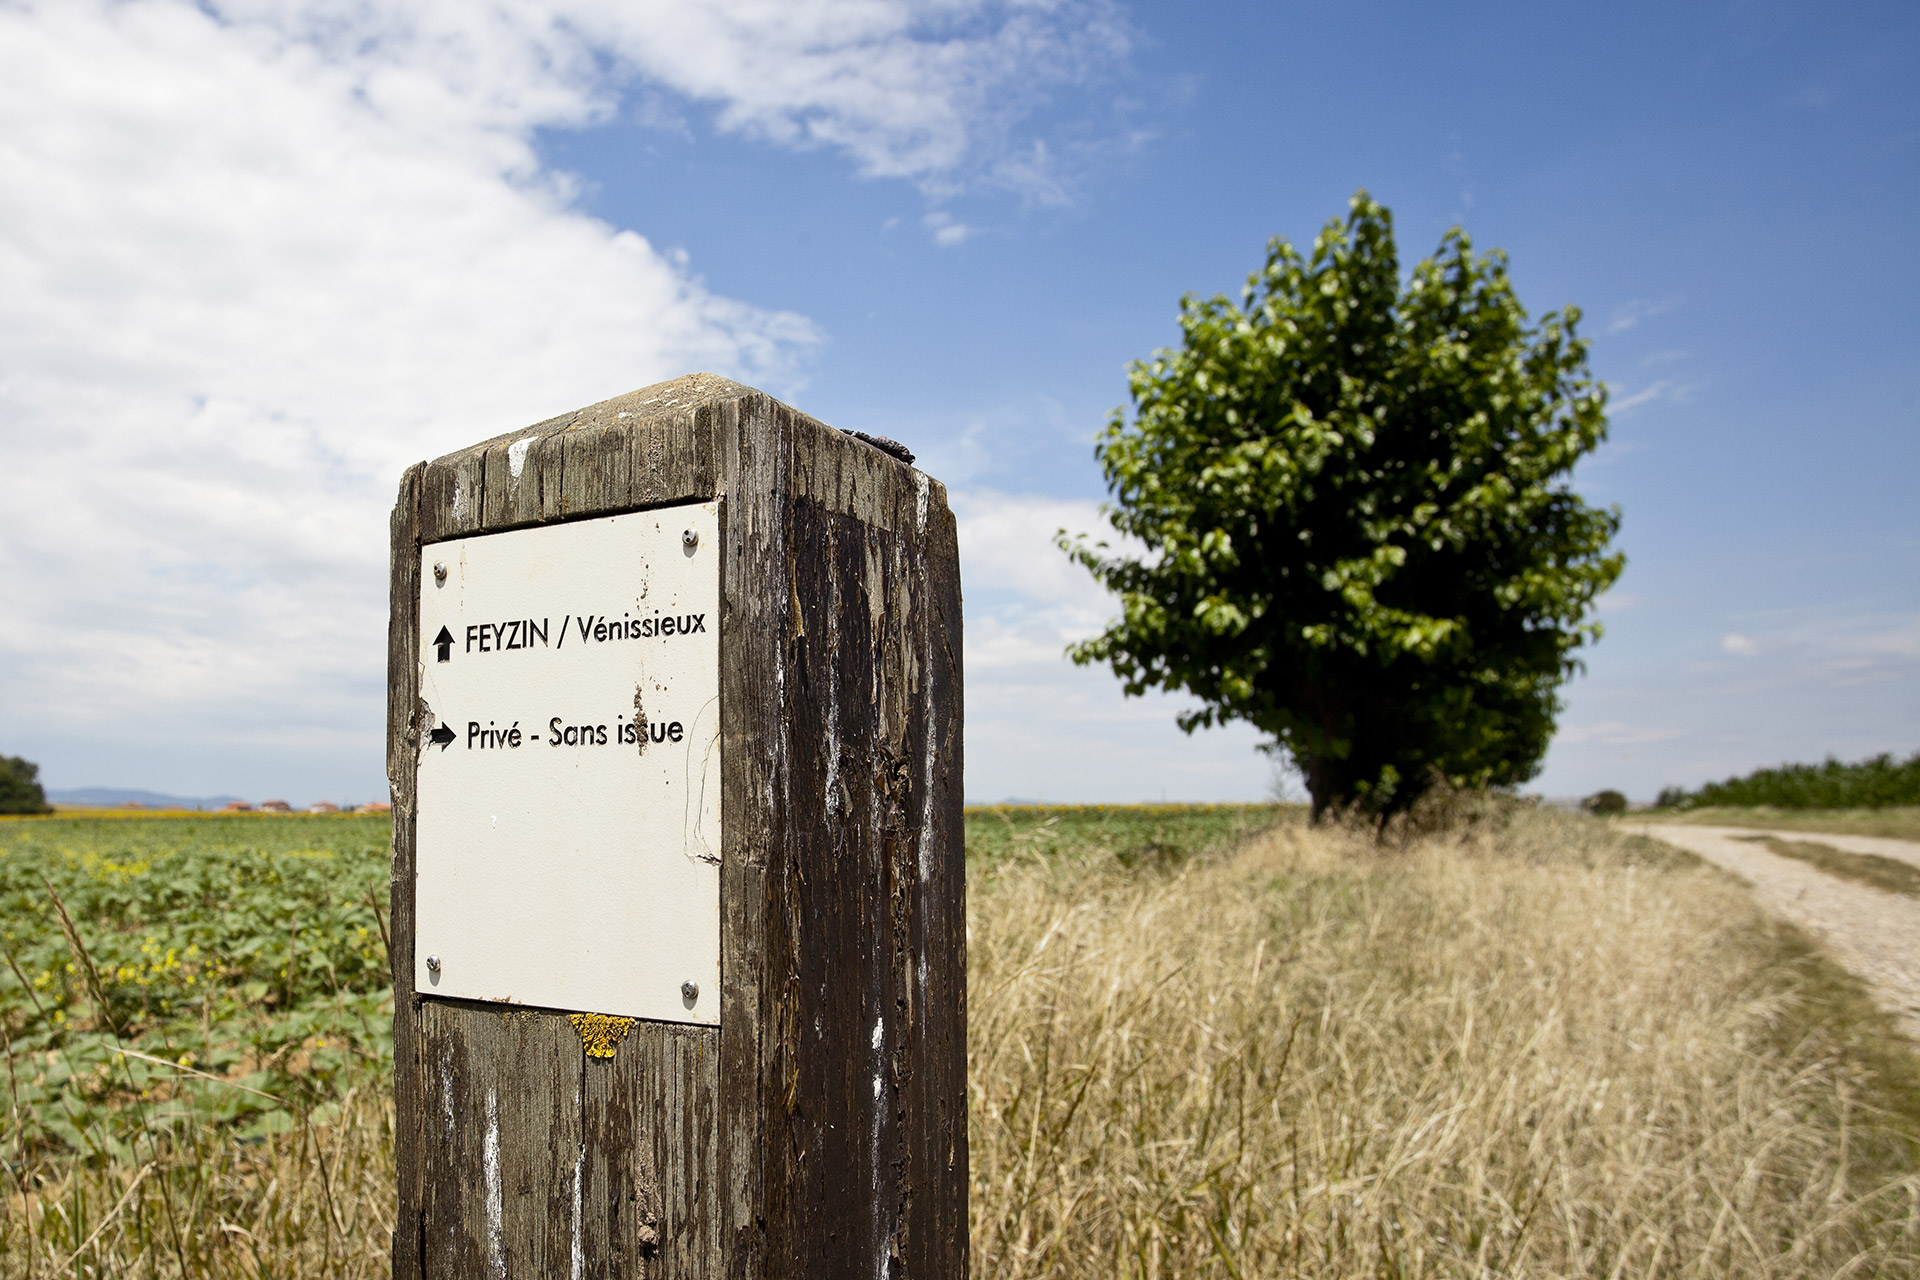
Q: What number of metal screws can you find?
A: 4